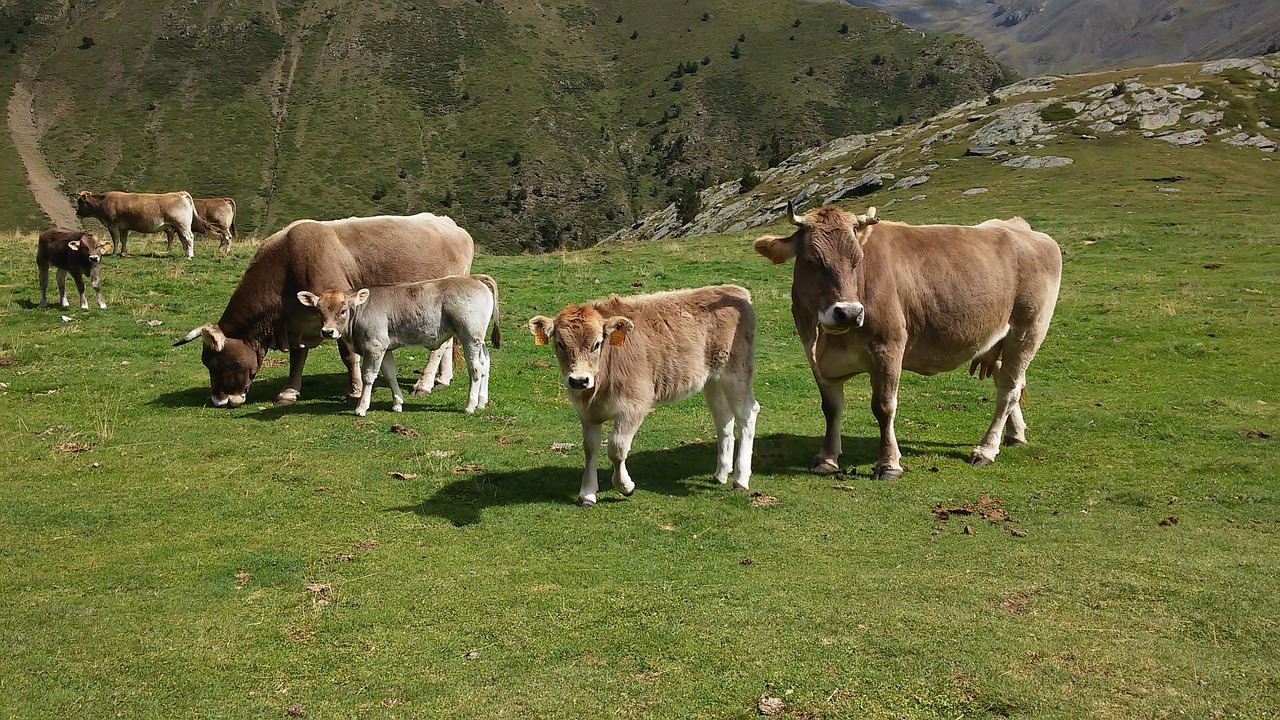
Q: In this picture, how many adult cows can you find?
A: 4